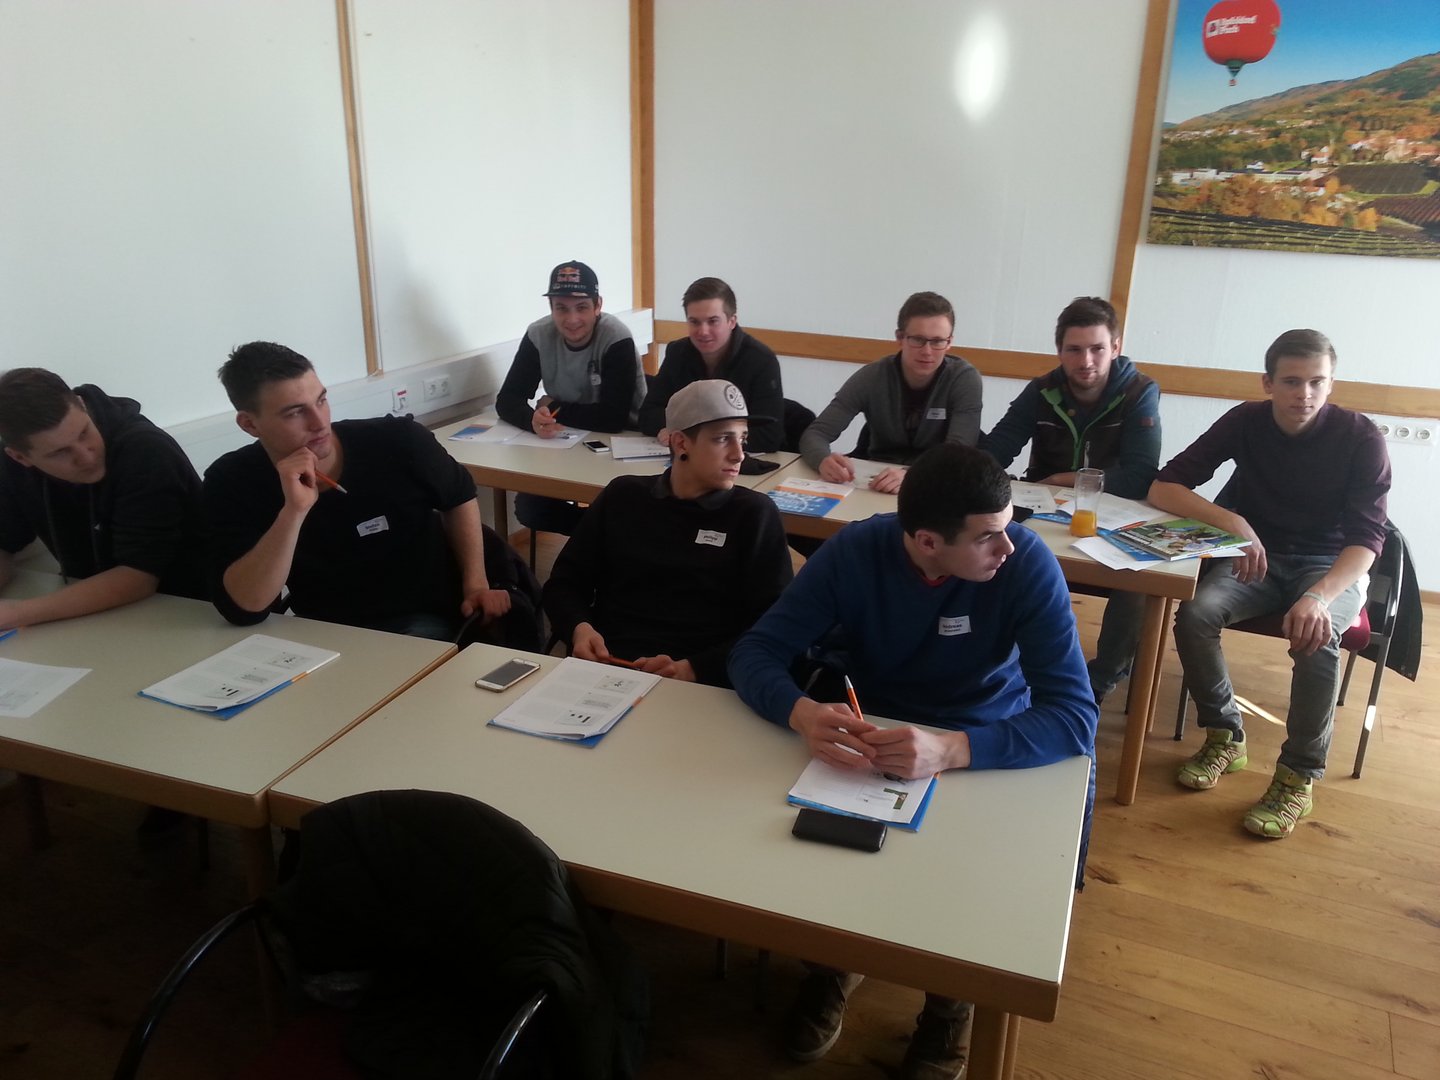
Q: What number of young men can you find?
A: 9